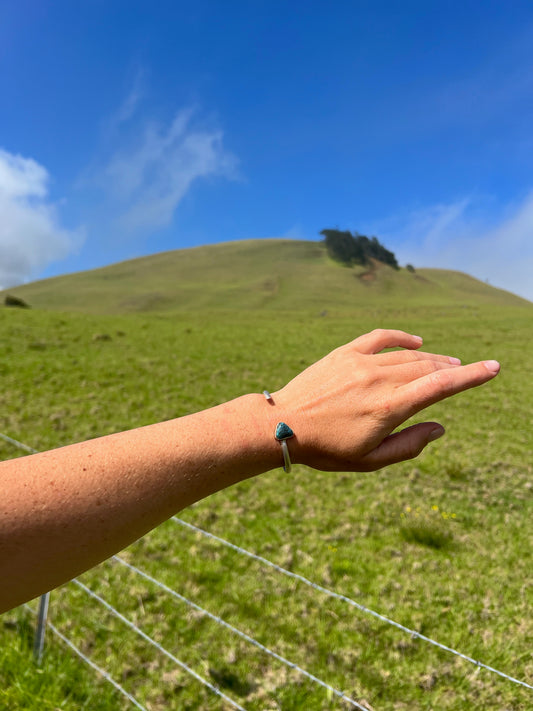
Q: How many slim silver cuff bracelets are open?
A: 1